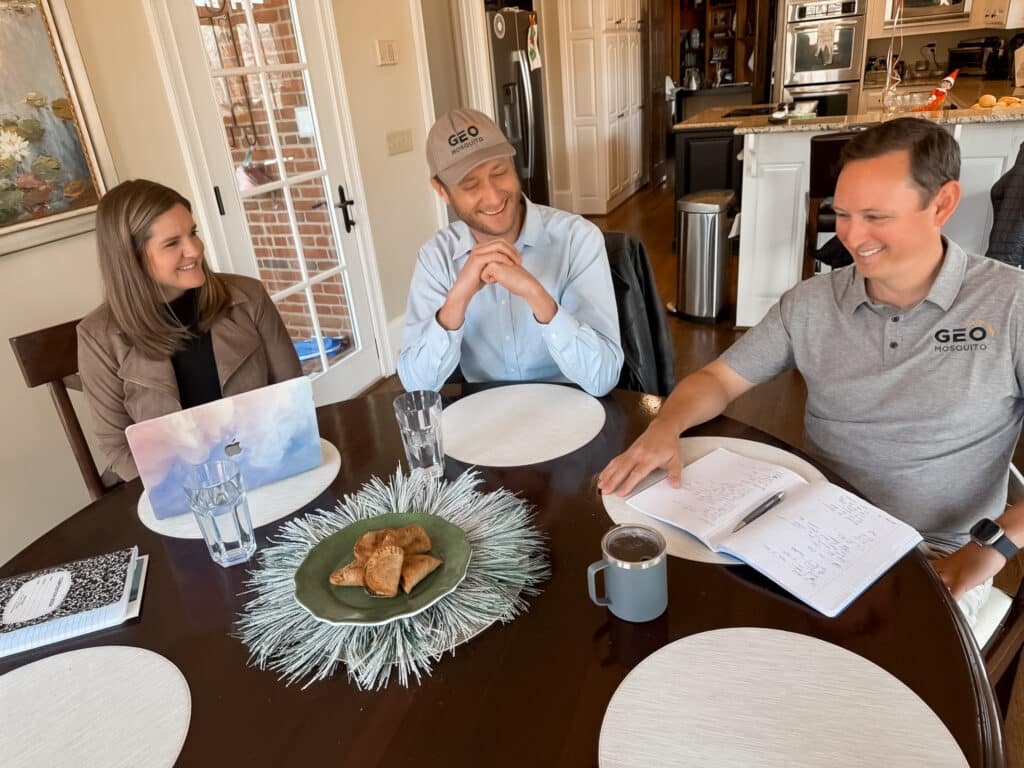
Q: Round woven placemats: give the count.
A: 5